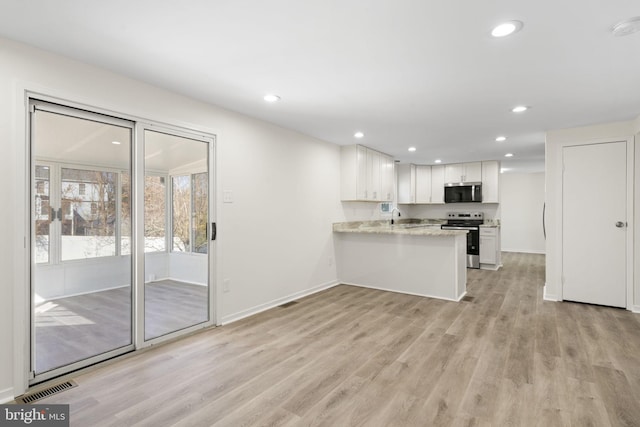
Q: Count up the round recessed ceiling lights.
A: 8